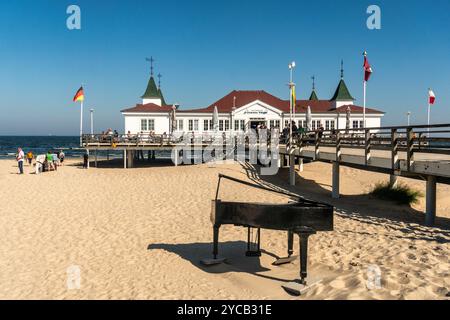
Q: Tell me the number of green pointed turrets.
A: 4